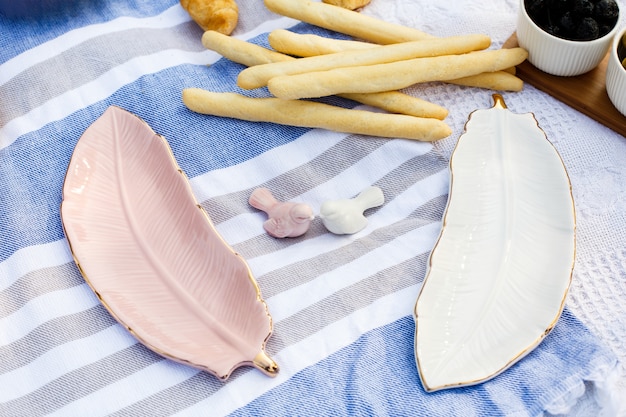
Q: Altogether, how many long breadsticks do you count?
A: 6